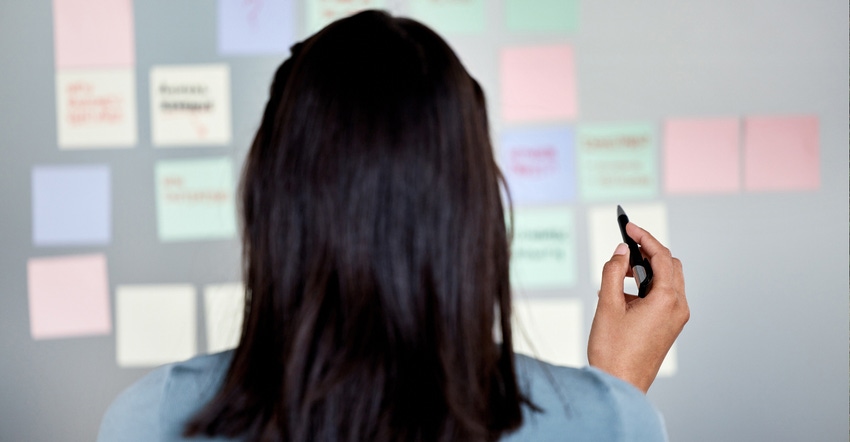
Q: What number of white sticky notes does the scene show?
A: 7